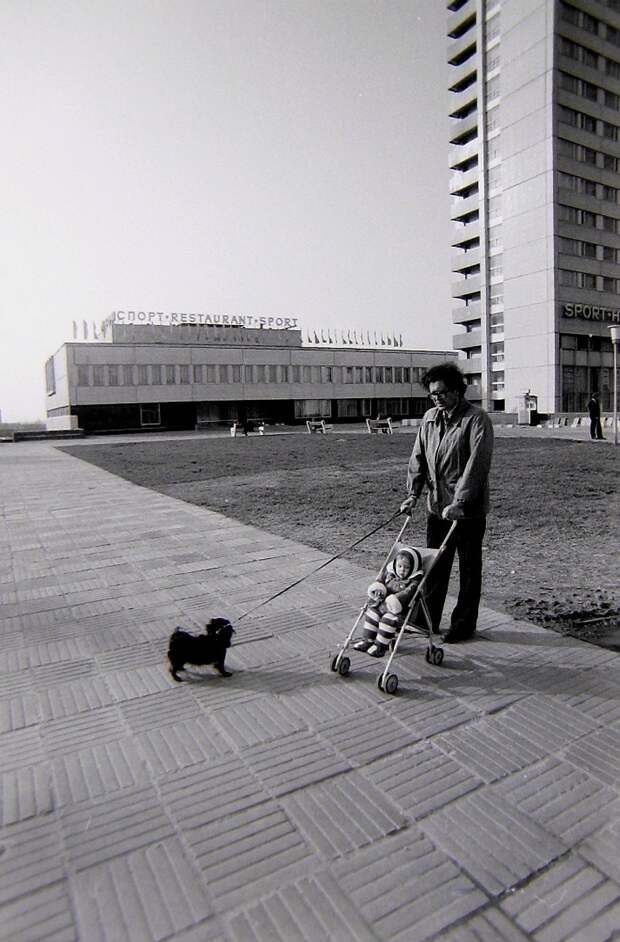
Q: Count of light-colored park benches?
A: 3